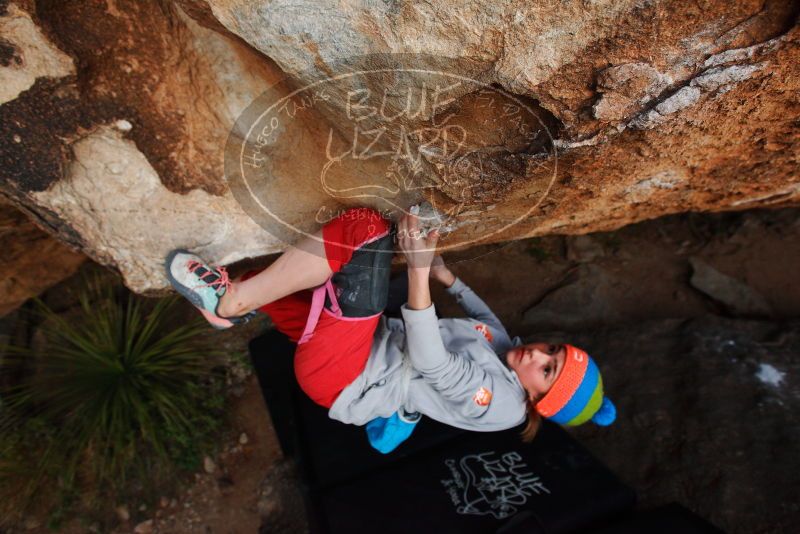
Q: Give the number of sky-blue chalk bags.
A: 1